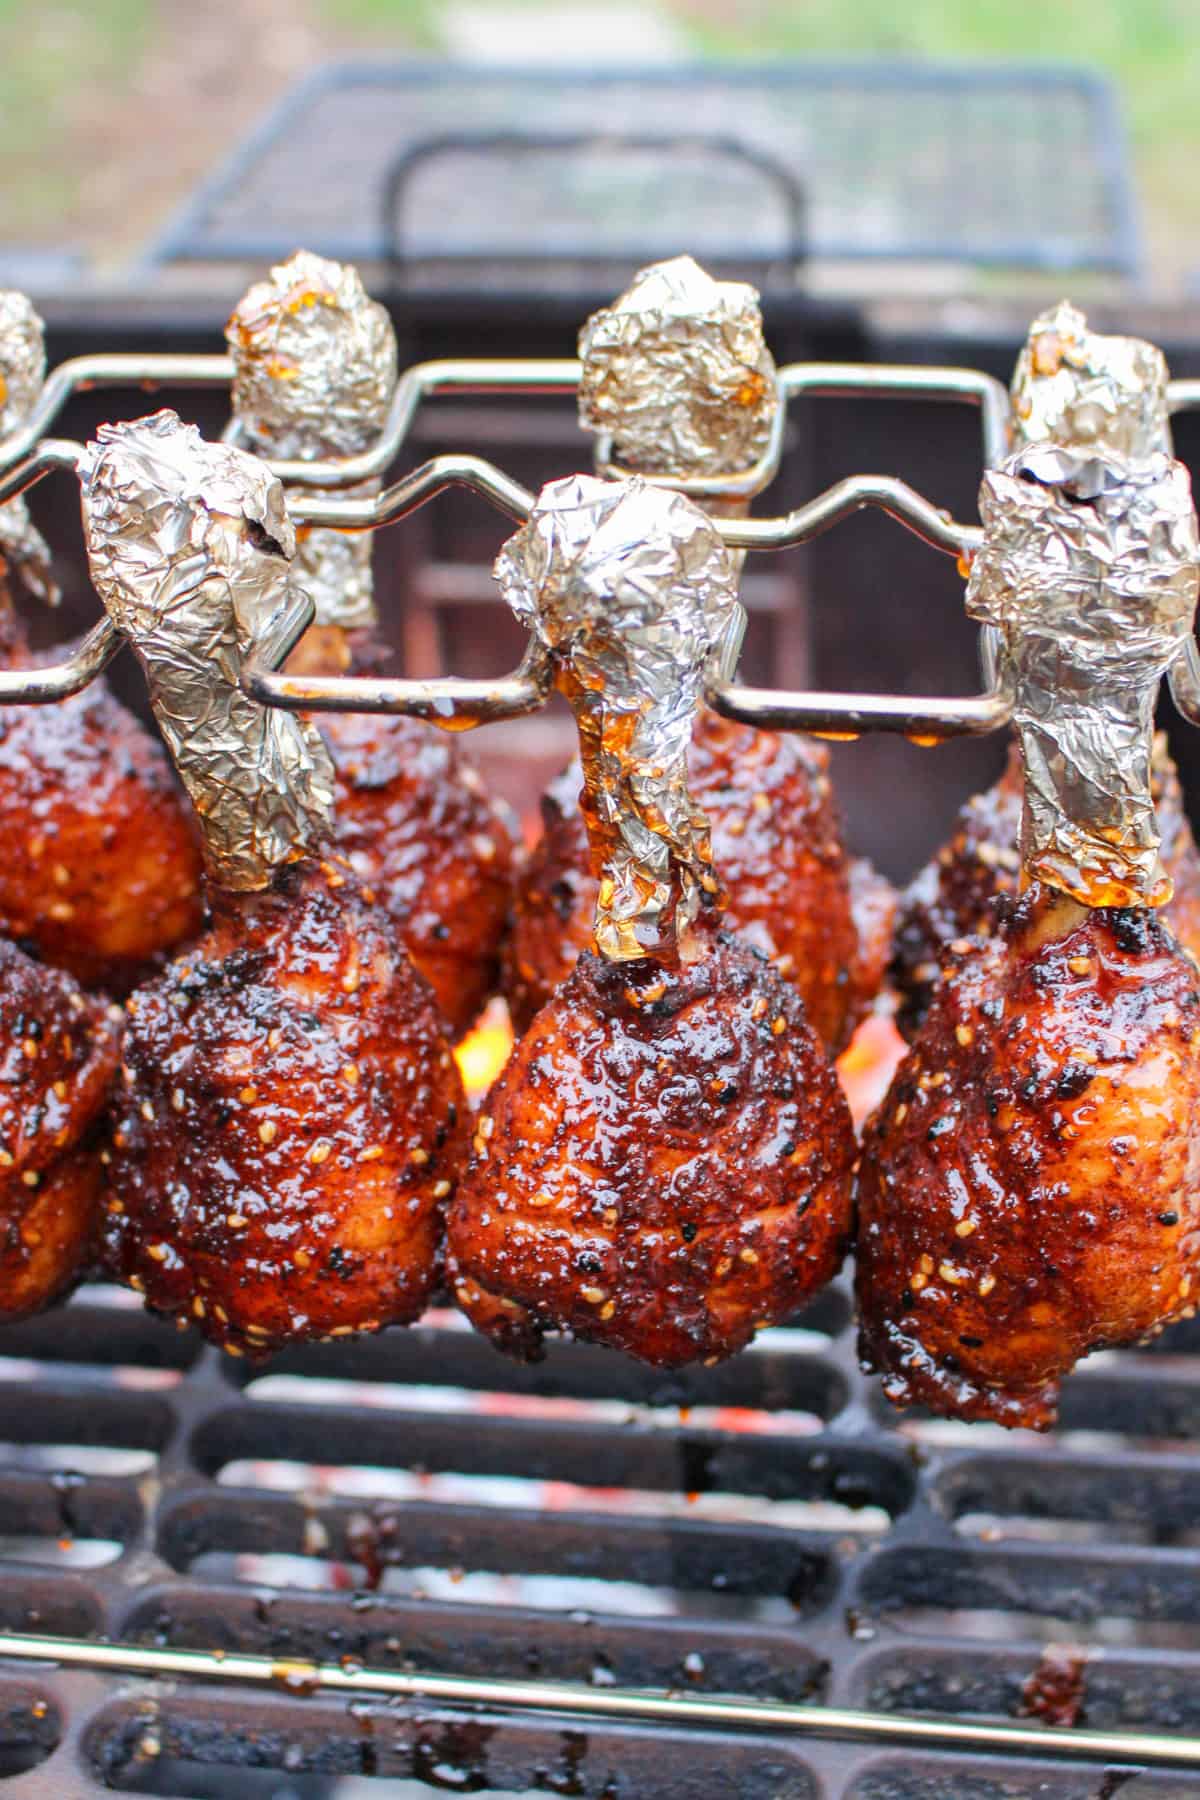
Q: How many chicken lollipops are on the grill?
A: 8